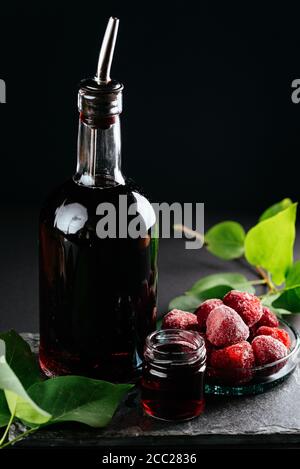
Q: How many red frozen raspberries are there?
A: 8